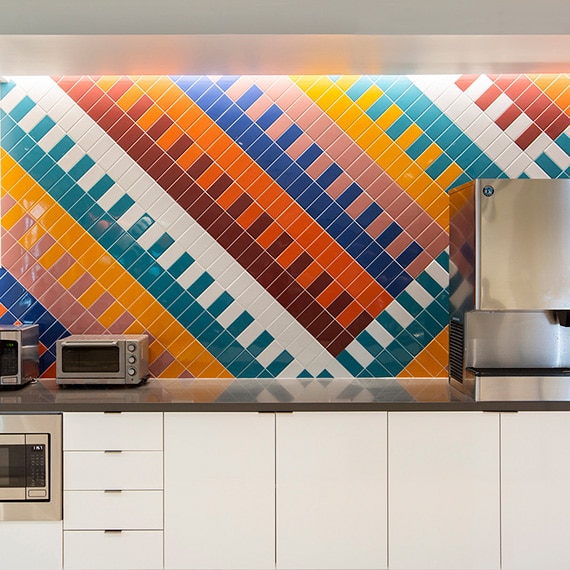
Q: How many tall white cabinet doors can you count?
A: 4